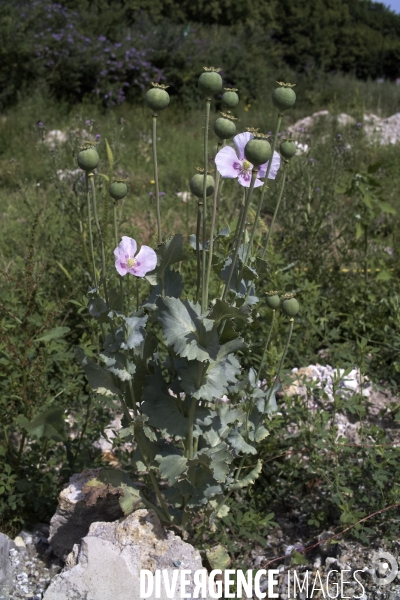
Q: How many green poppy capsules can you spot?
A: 12